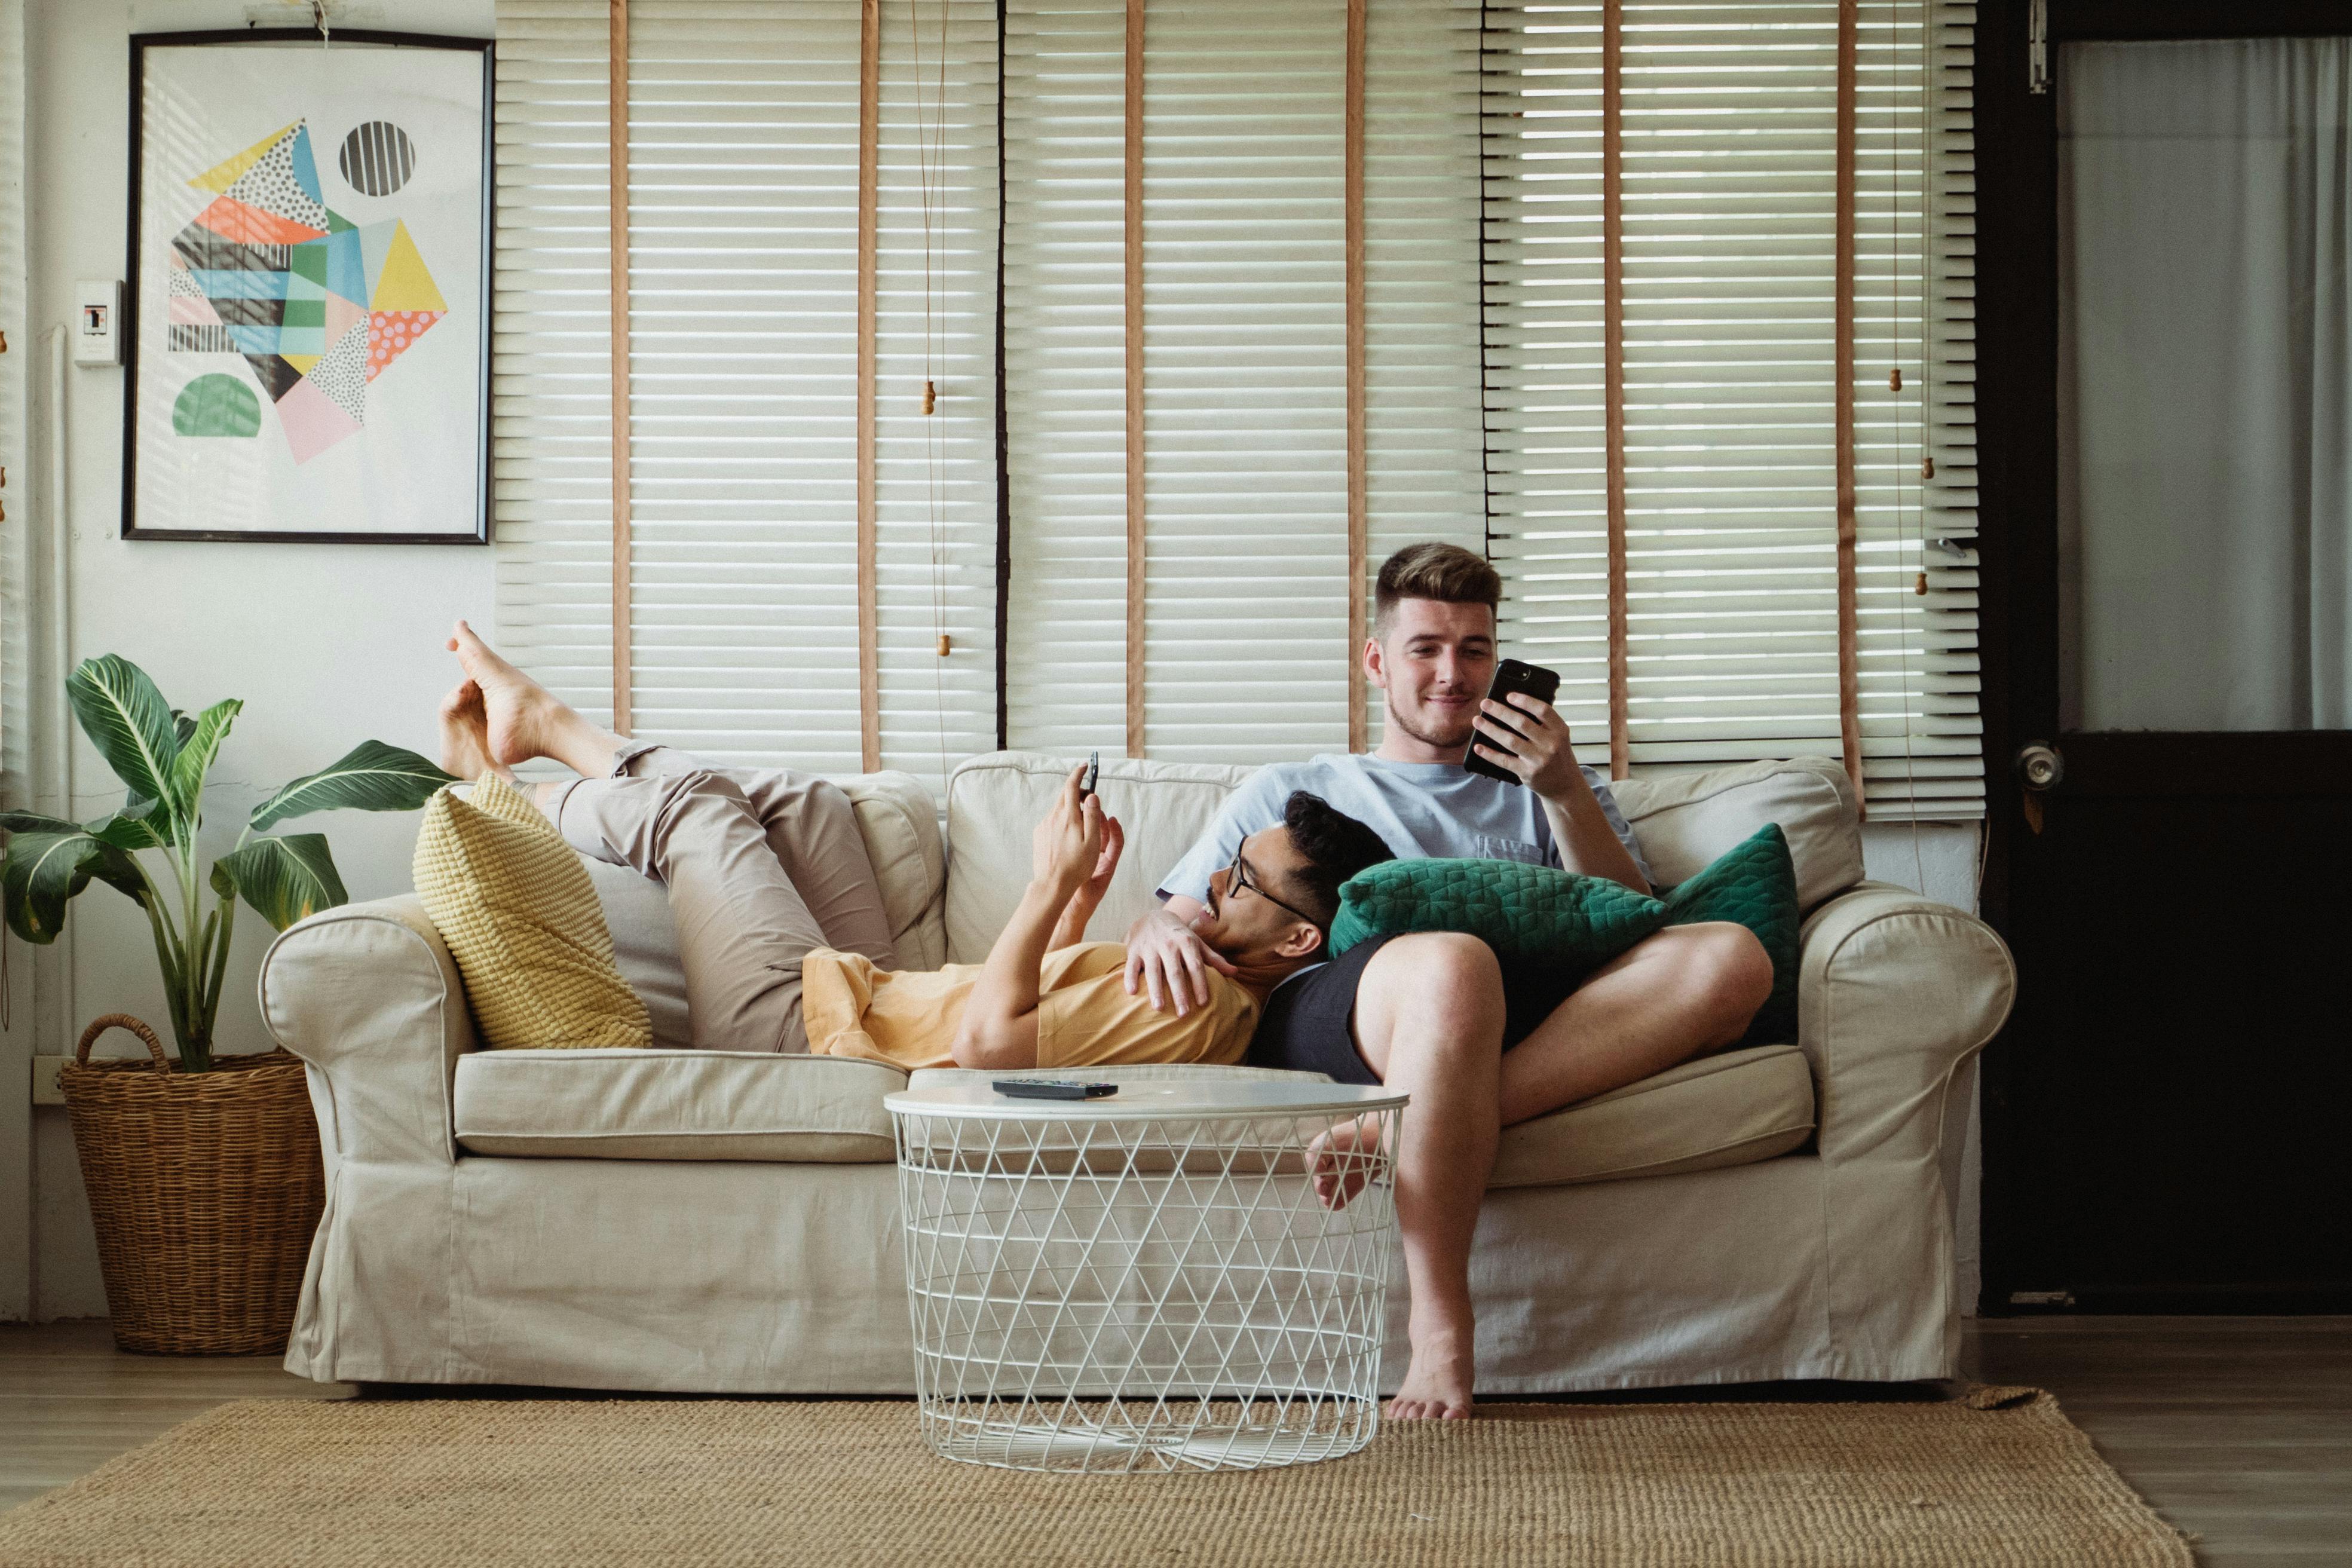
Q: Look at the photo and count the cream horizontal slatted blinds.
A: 3